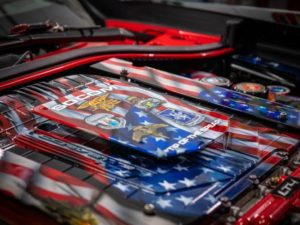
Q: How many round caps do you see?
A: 3